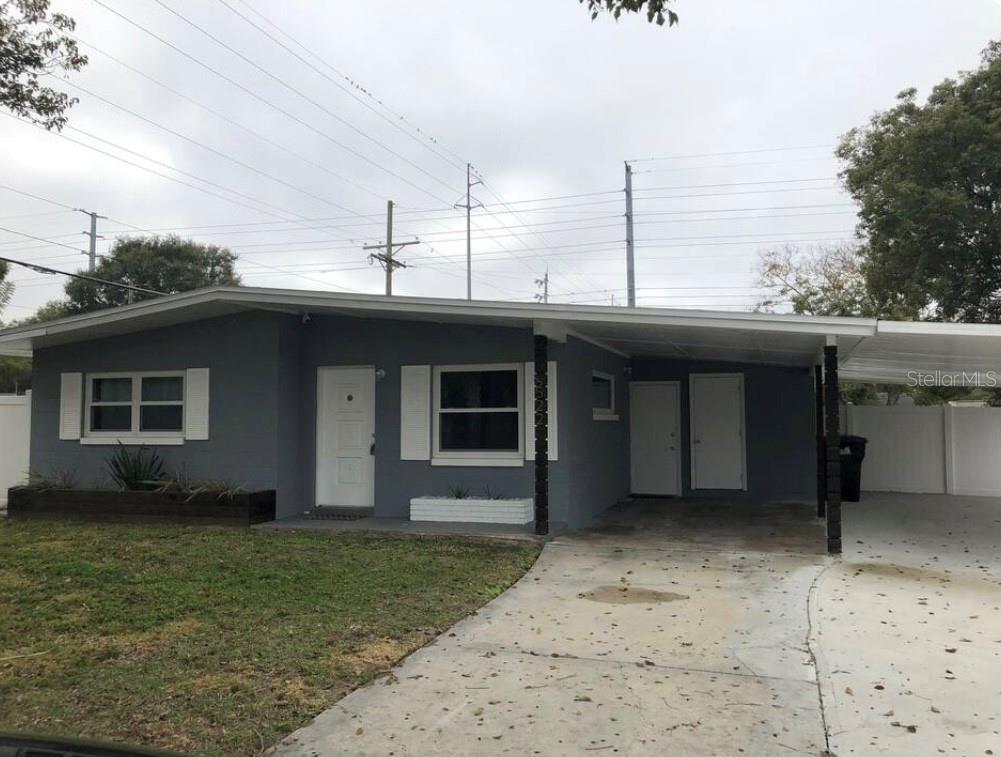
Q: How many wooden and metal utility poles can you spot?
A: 5